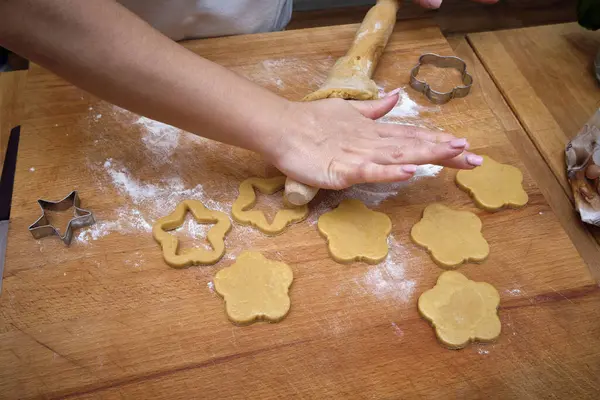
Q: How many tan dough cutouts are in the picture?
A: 7